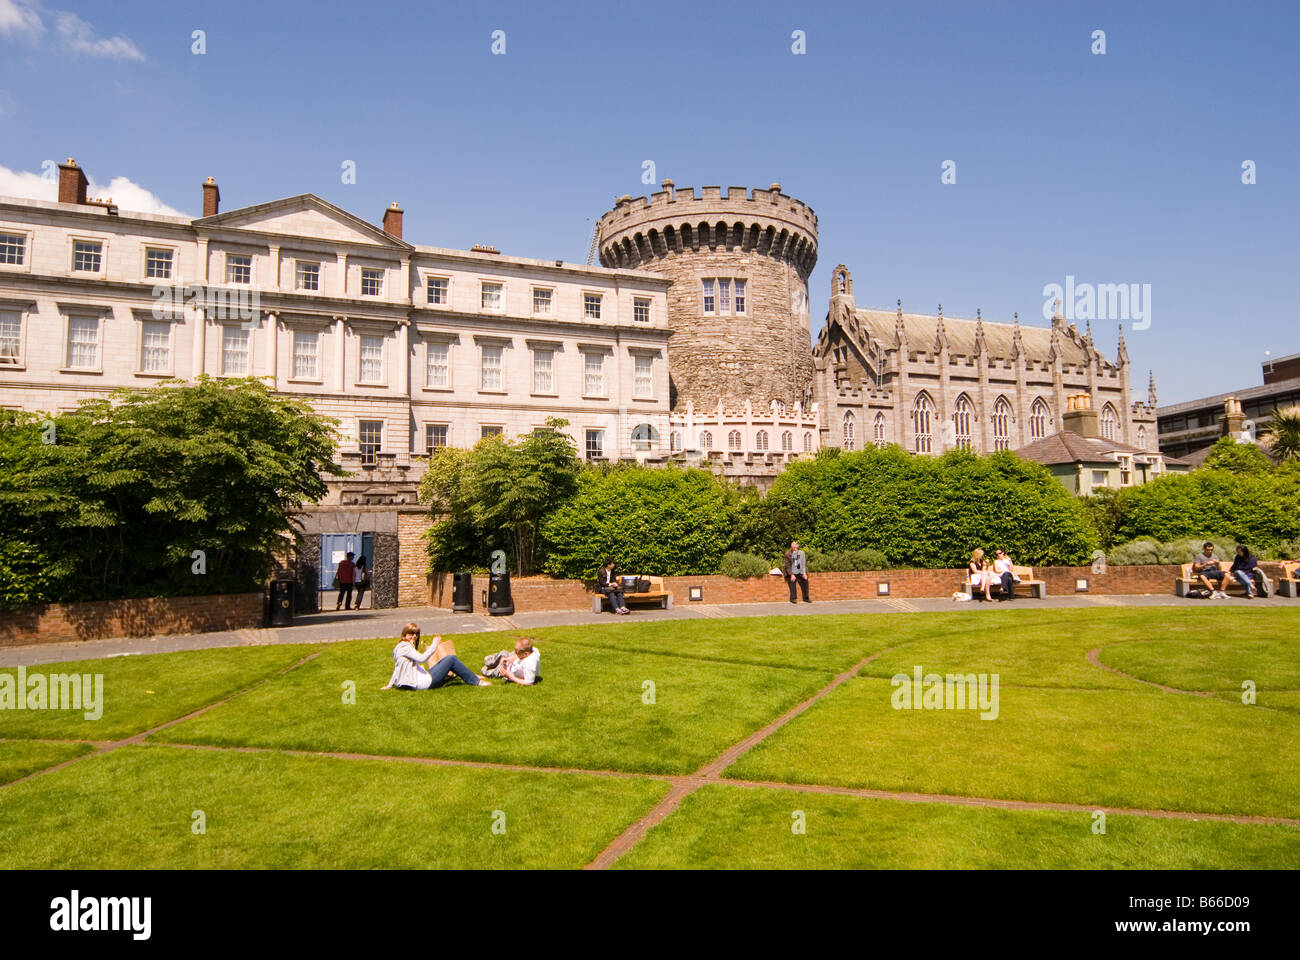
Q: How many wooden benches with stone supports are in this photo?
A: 4